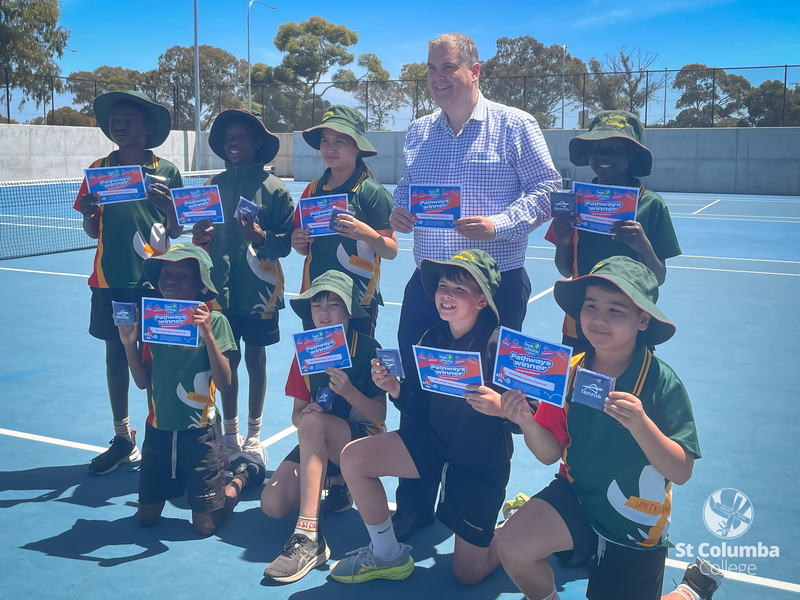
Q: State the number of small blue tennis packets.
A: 8